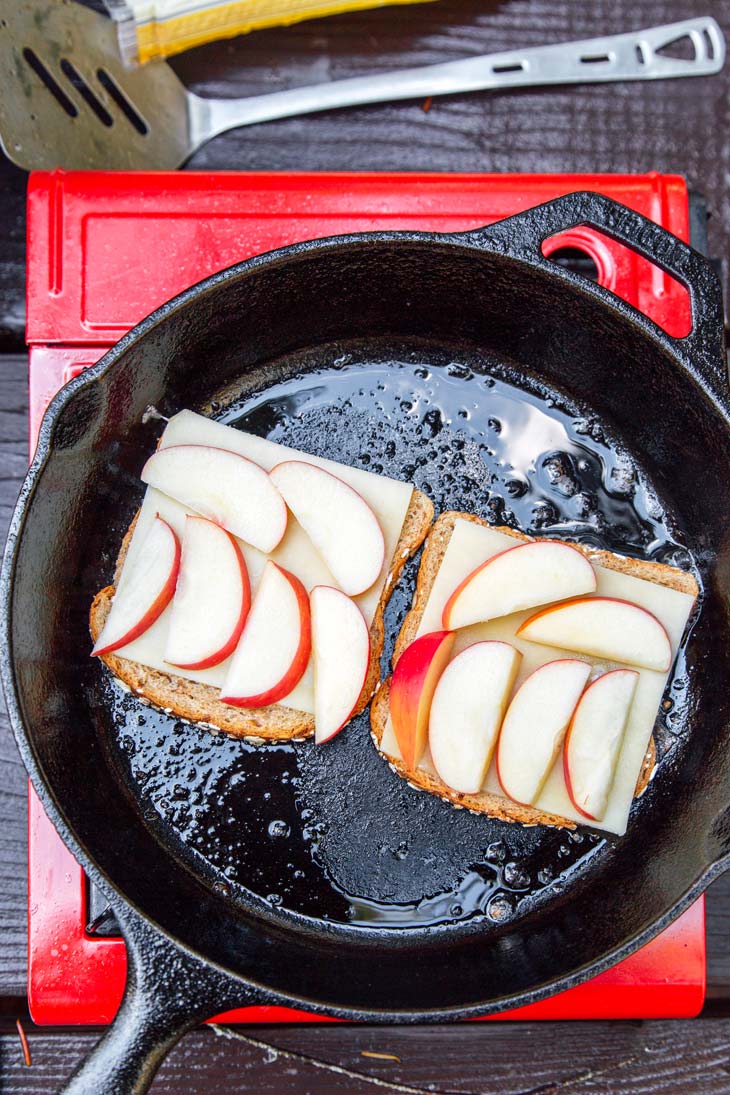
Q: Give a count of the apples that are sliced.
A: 12